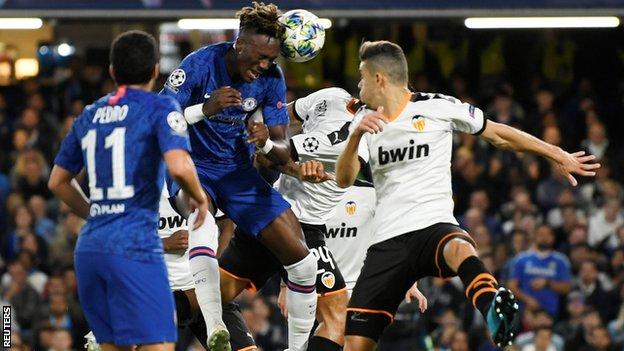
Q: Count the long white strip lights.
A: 3